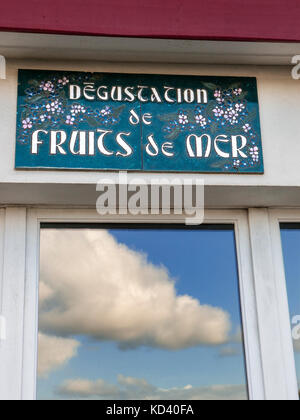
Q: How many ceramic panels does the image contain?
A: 2